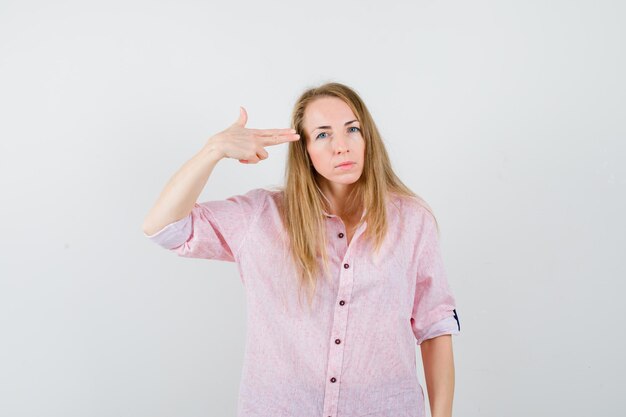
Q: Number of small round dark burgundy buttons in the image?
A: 5